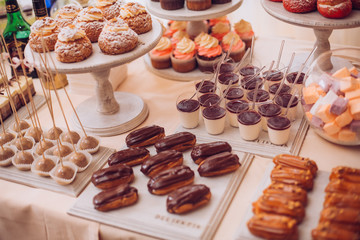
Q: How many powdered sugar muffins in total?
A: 7